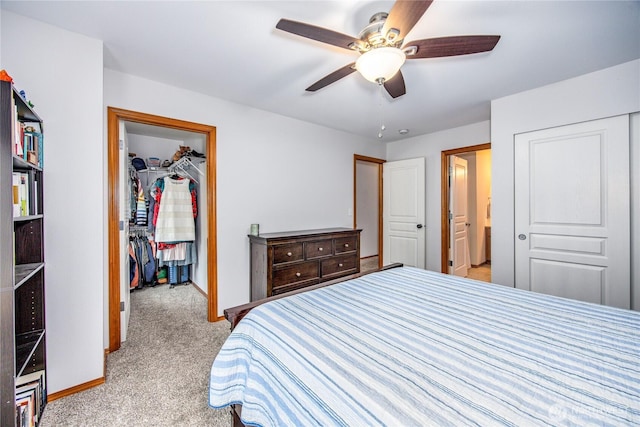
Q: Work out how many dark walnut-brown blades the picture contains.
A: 5